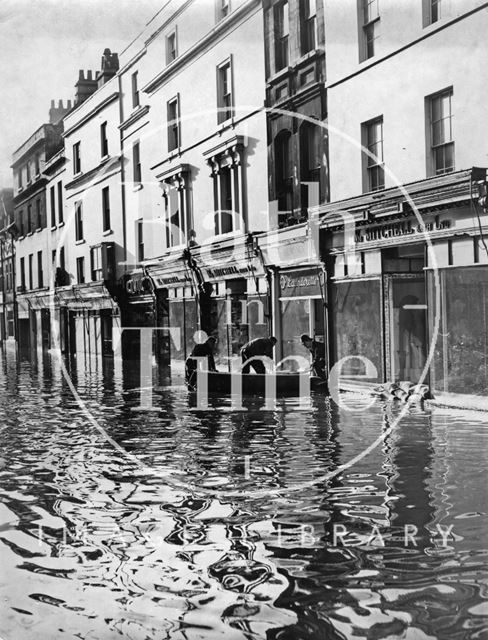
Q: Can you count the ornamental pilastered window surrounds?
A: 2